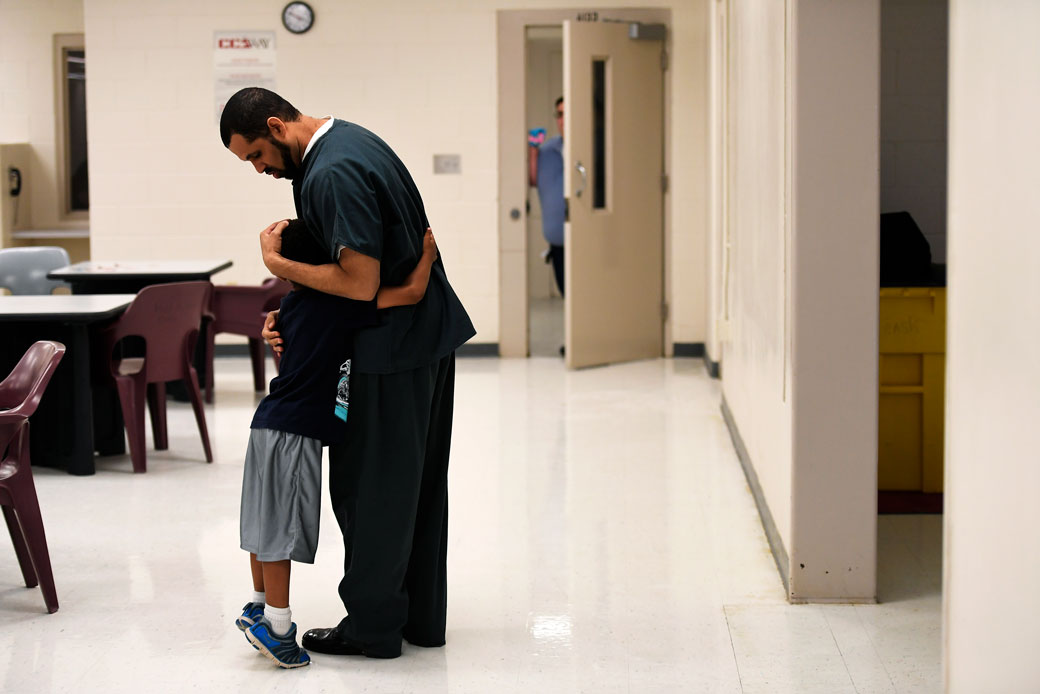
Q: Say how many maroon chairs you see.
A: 3